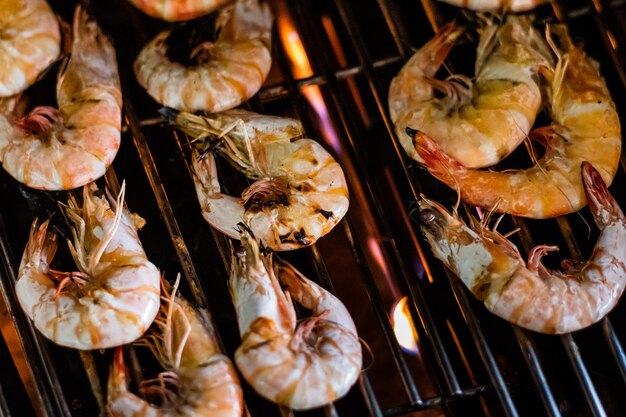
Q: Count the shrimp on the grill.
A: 12